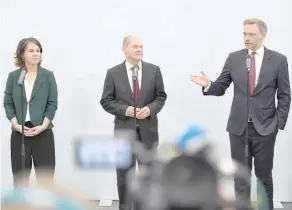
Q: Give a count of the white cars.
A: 0